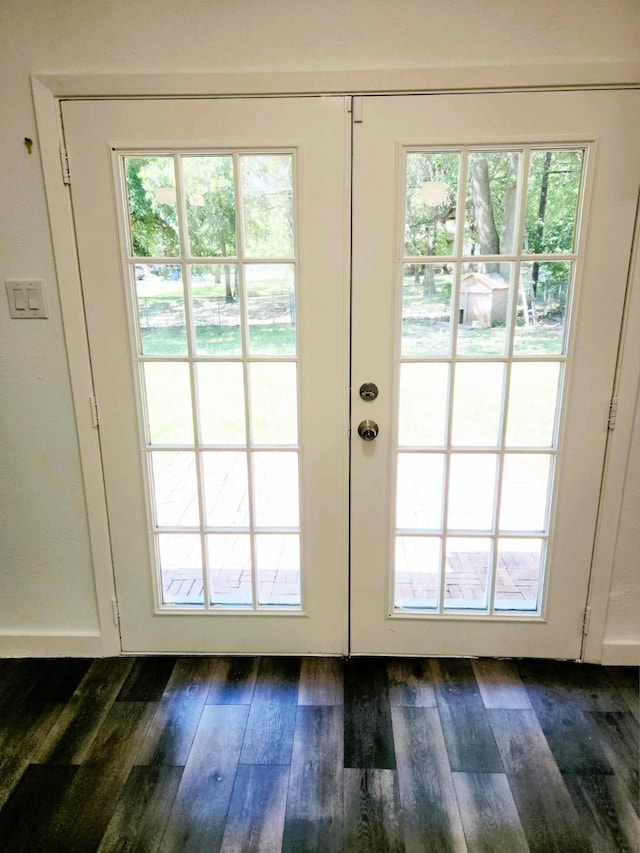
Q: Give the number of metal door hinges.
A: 5